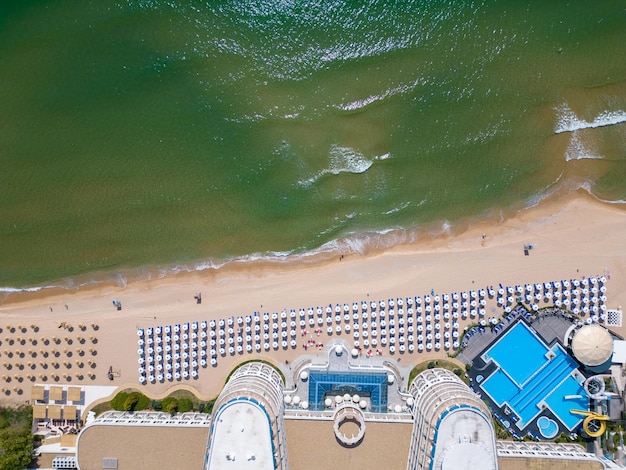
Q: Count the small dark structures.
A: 3